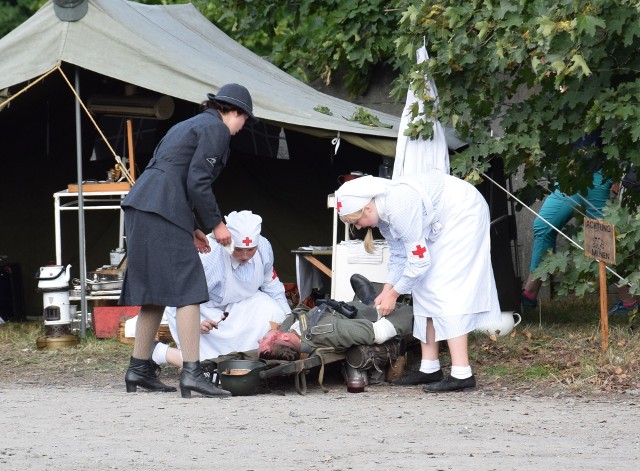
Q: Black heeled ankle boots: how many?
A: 2